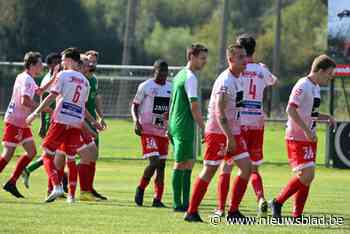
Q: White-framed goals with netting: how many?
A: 1